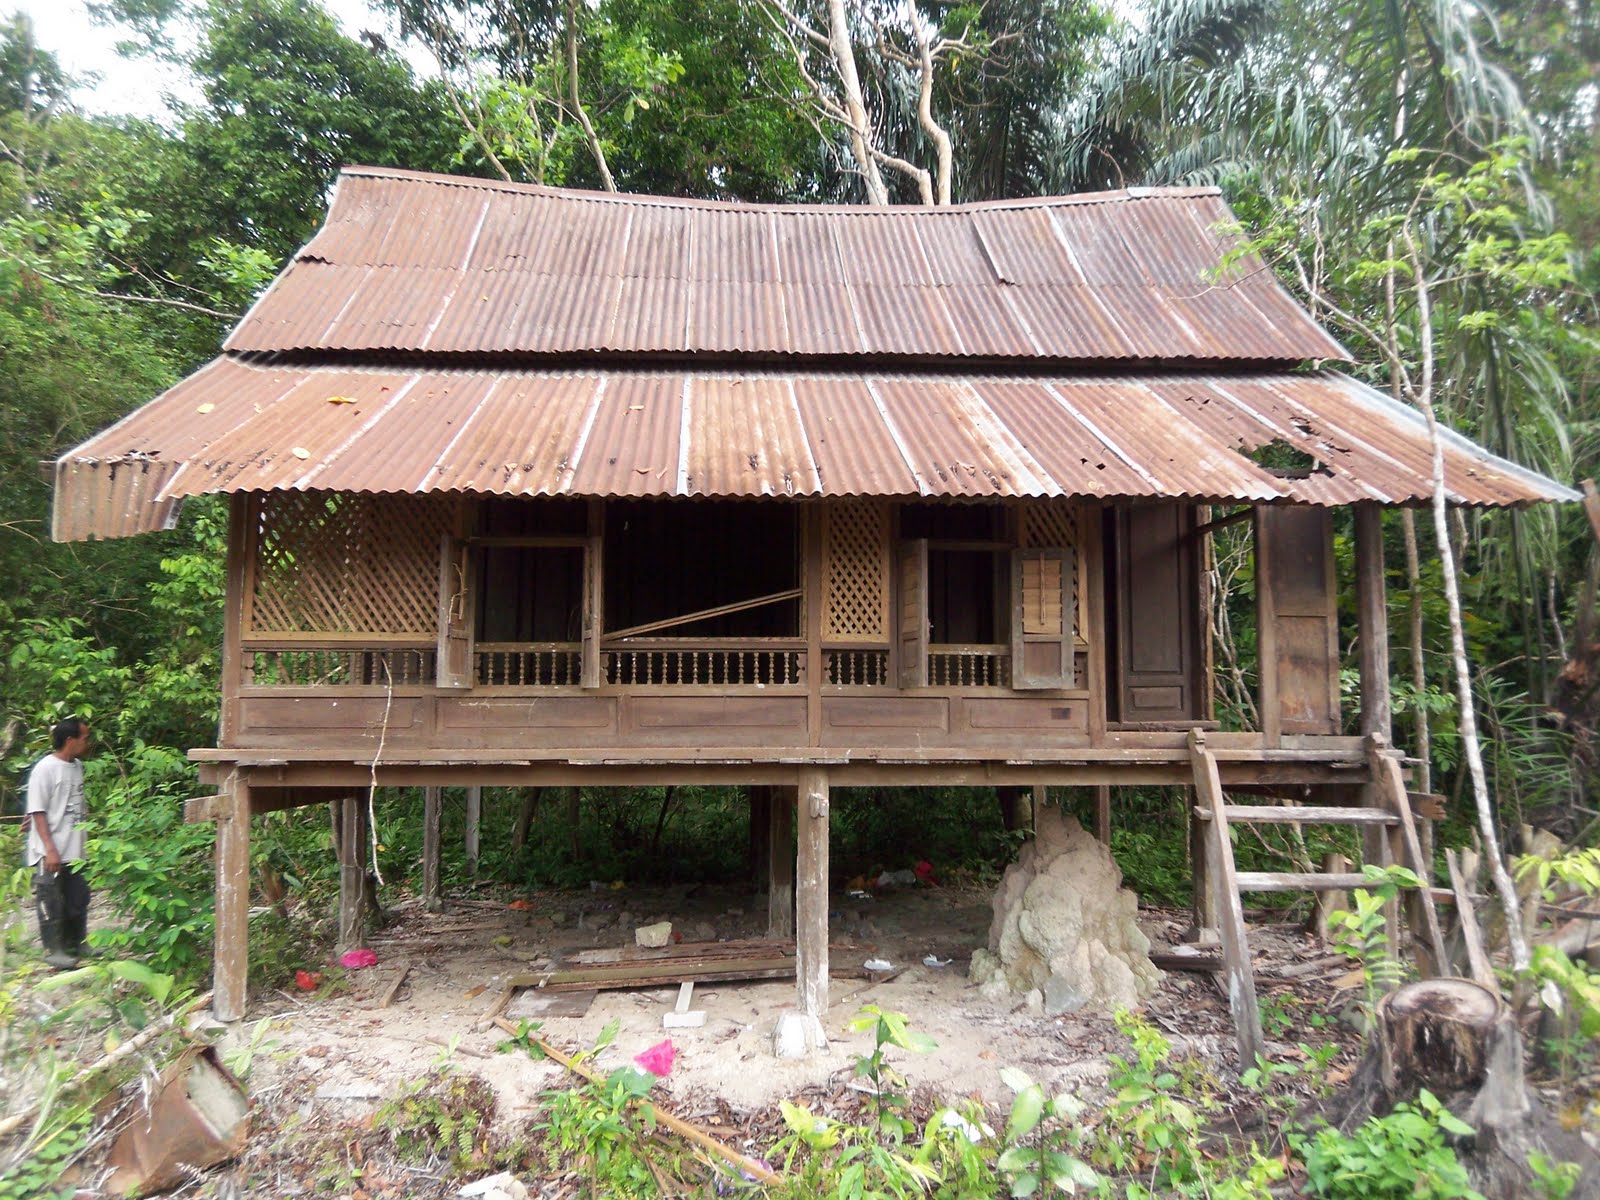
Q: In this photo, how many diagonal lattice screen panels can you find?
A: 3